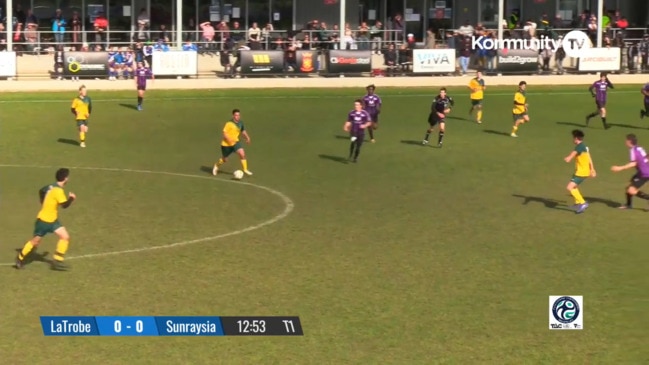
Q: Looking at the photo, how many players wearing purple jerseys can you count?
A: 6